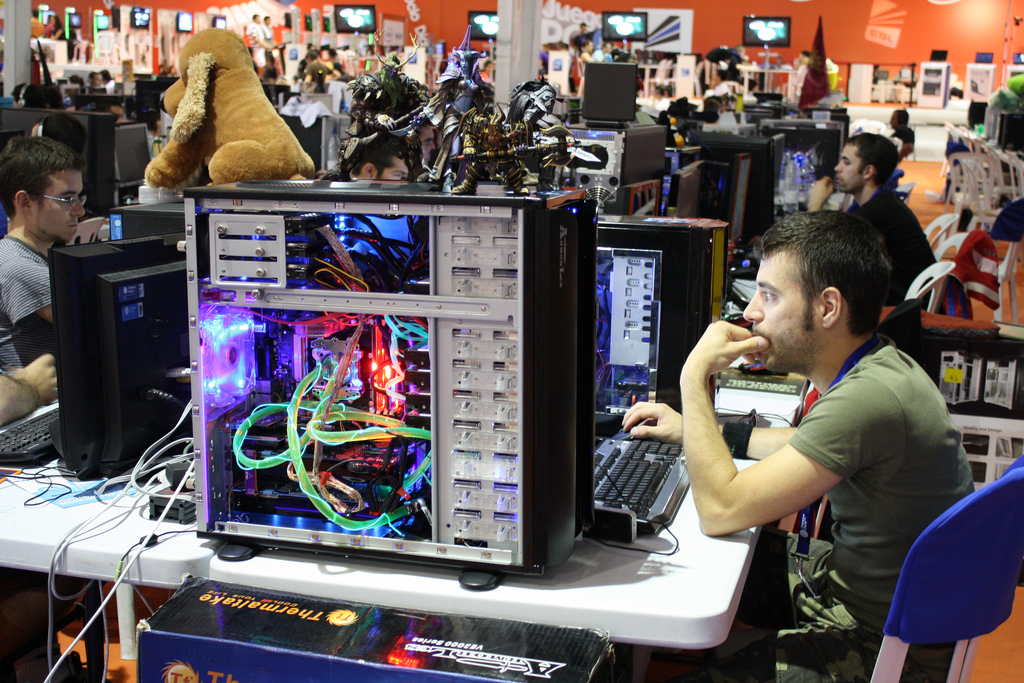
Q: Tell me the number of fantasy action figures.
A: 4